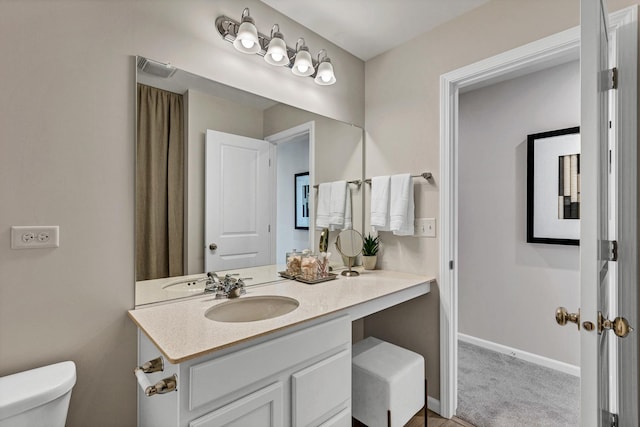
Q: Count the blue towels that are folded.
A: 0